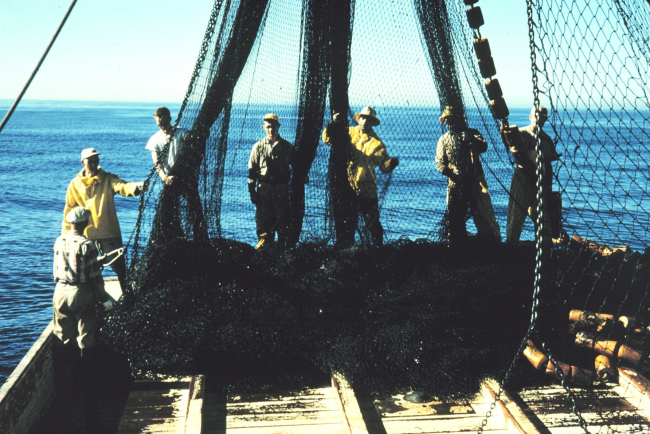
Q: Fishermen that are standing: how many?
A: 7